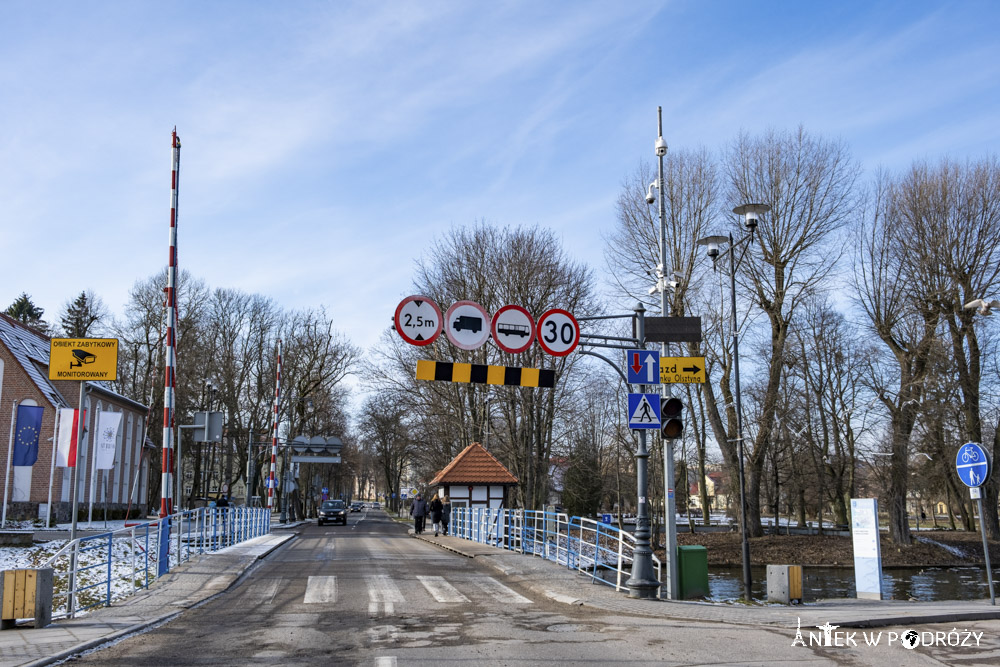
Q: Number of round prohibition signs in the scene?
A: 4